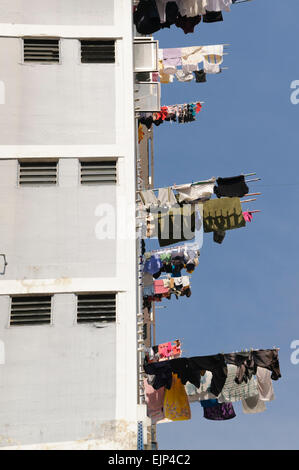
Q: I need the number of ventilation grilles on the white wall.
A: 6